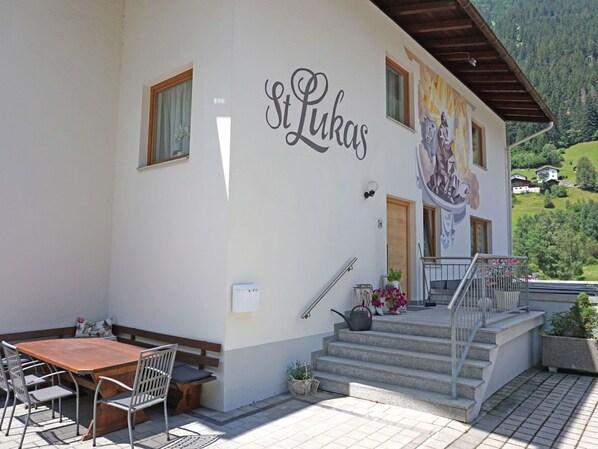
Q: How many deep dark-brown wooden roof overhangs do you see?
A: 1